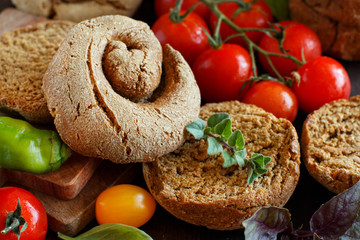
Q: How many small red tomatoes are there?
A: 8